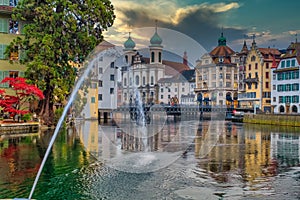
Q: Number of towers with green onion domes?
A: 2